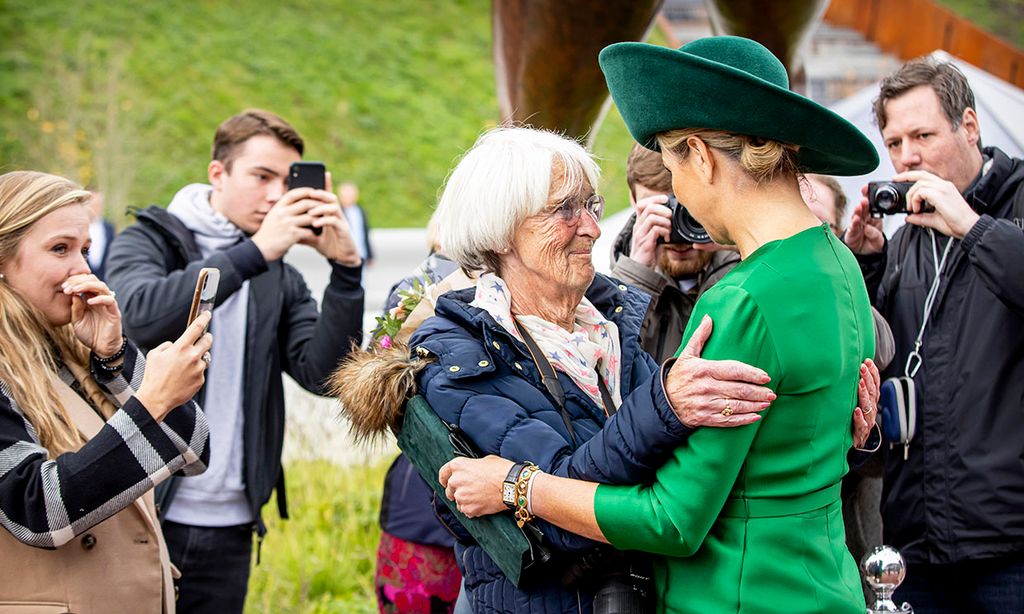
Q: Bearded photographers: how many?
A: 1